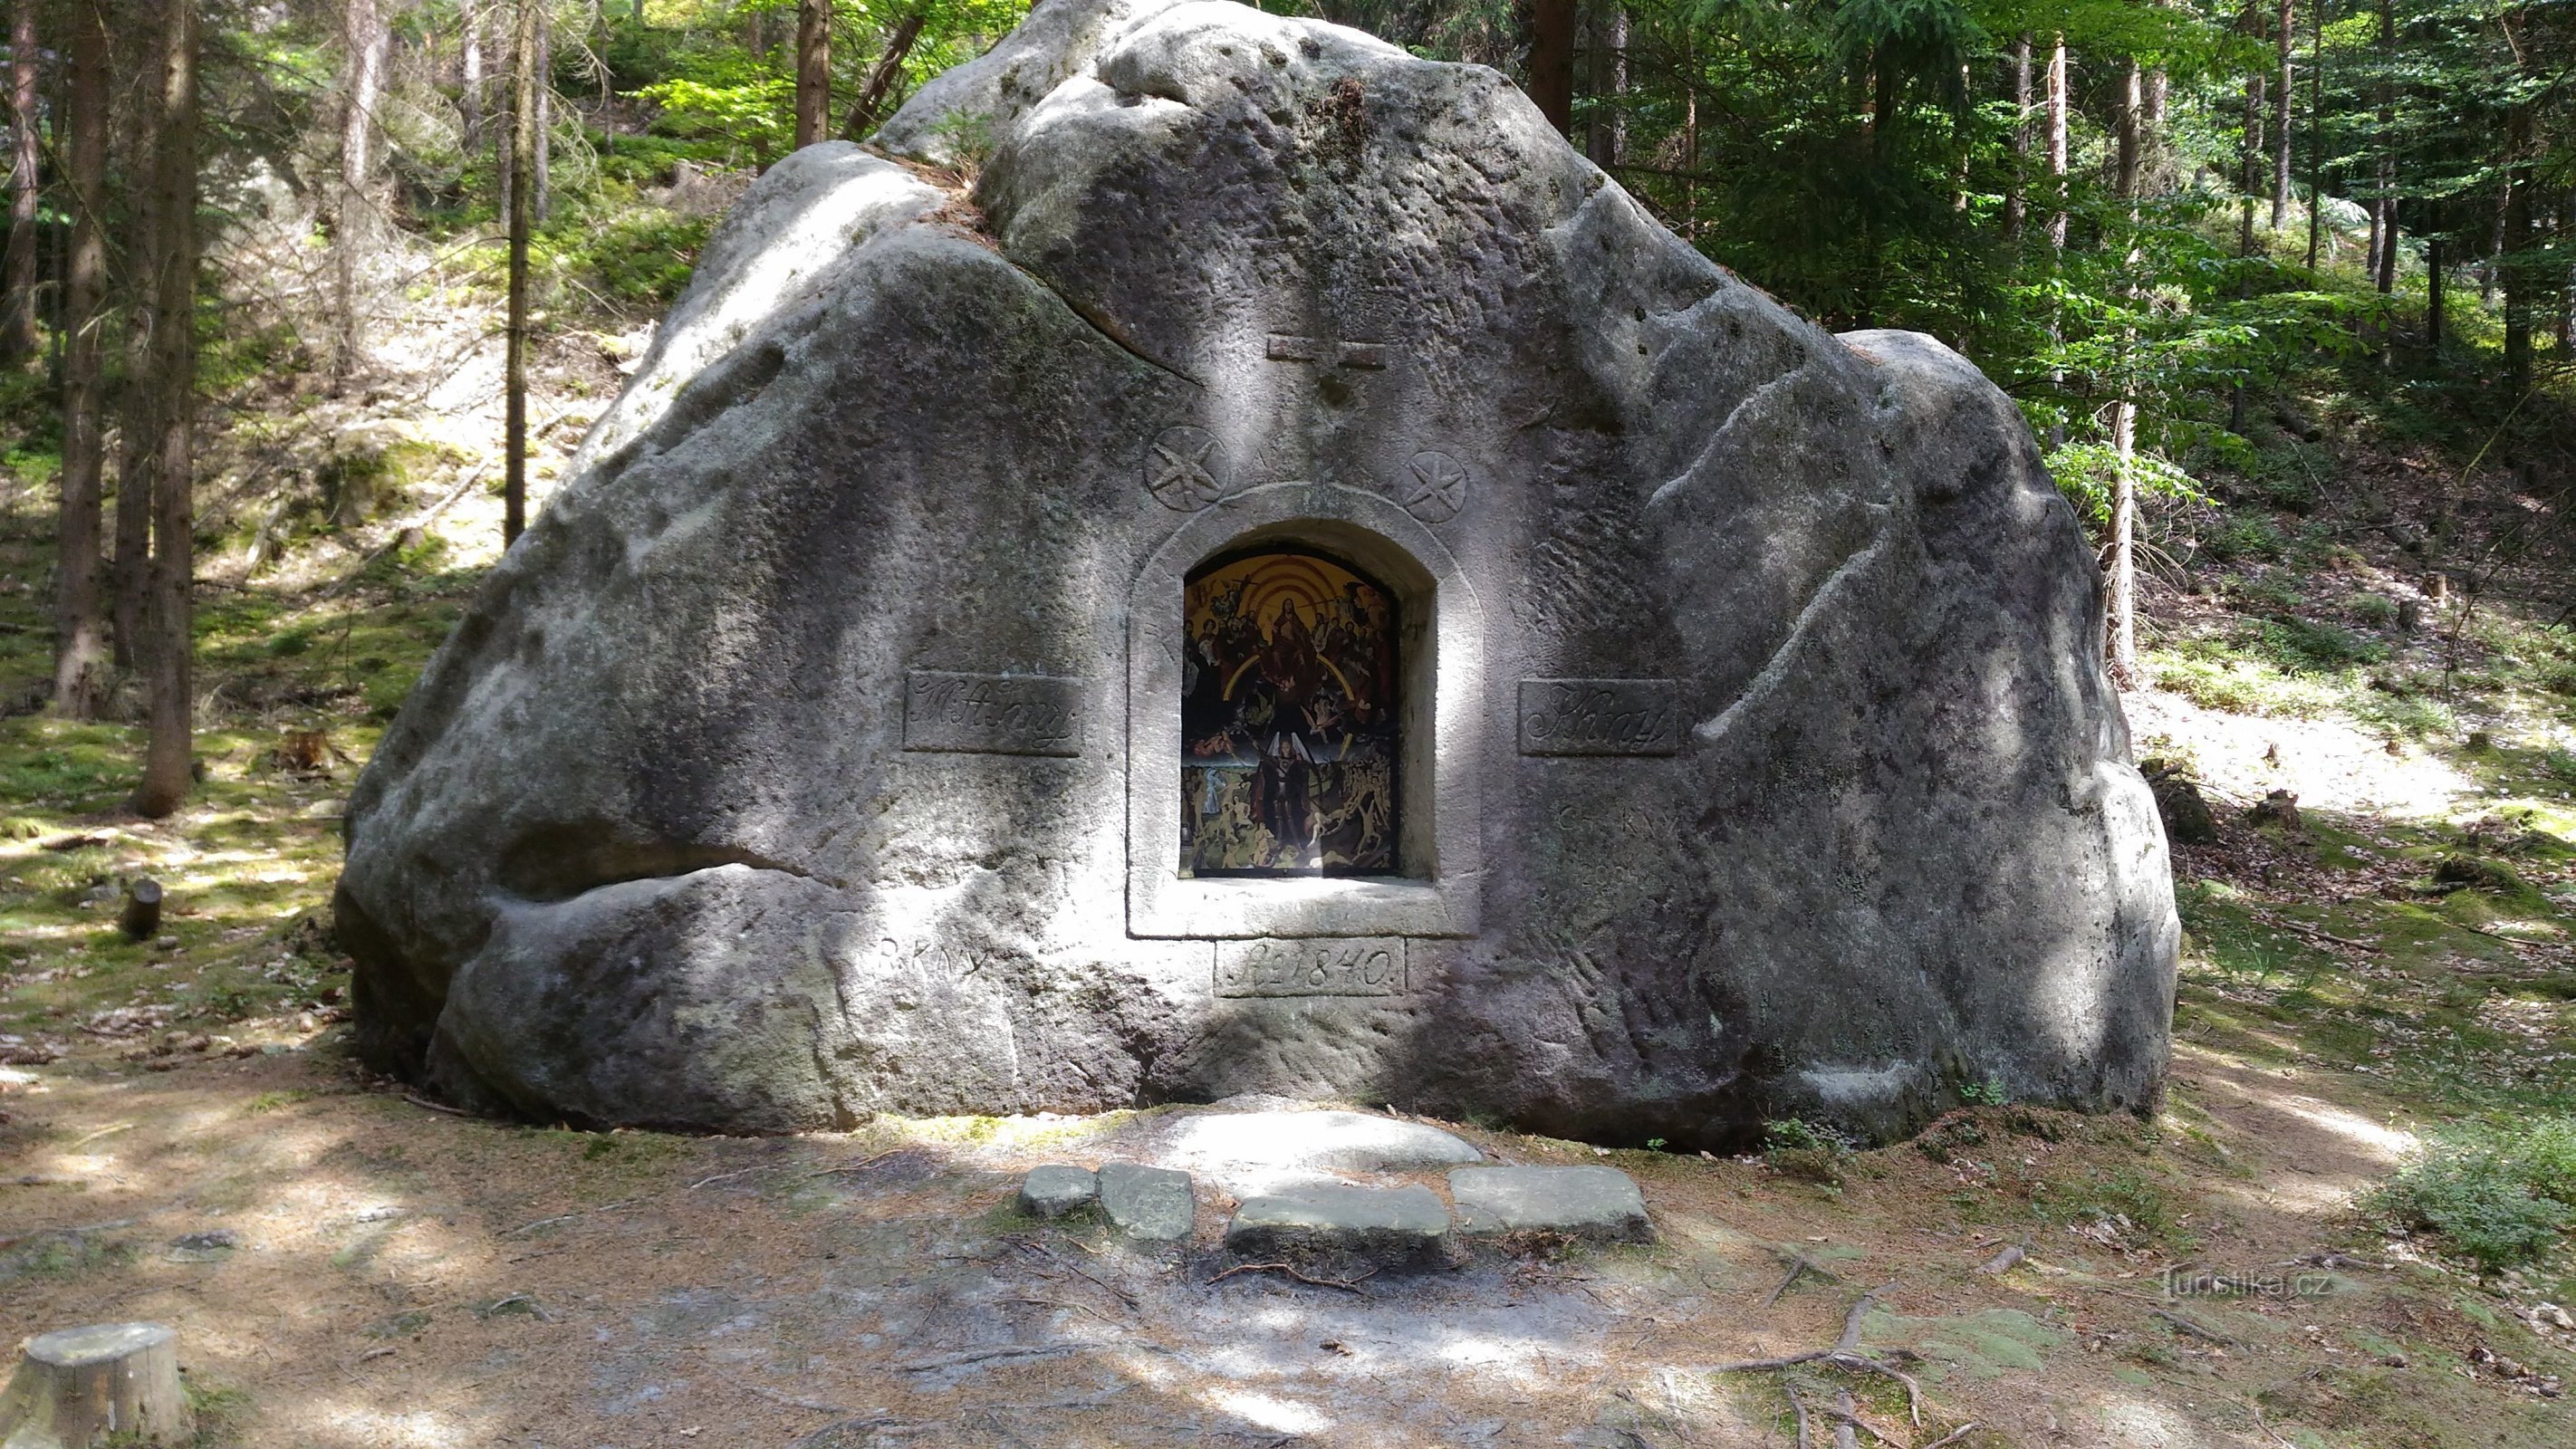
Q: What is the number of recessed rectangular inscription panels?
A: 3